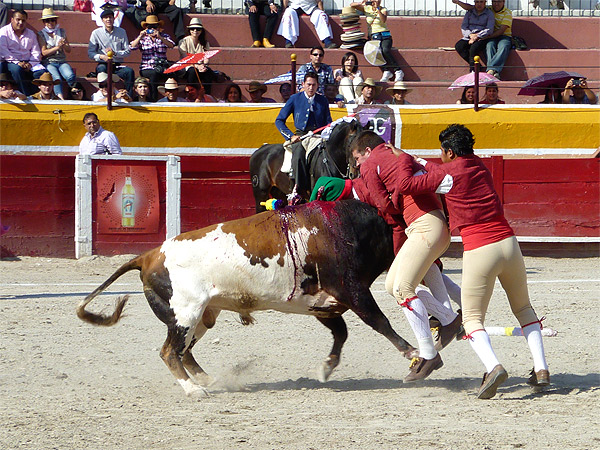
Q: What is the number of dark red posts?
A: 3